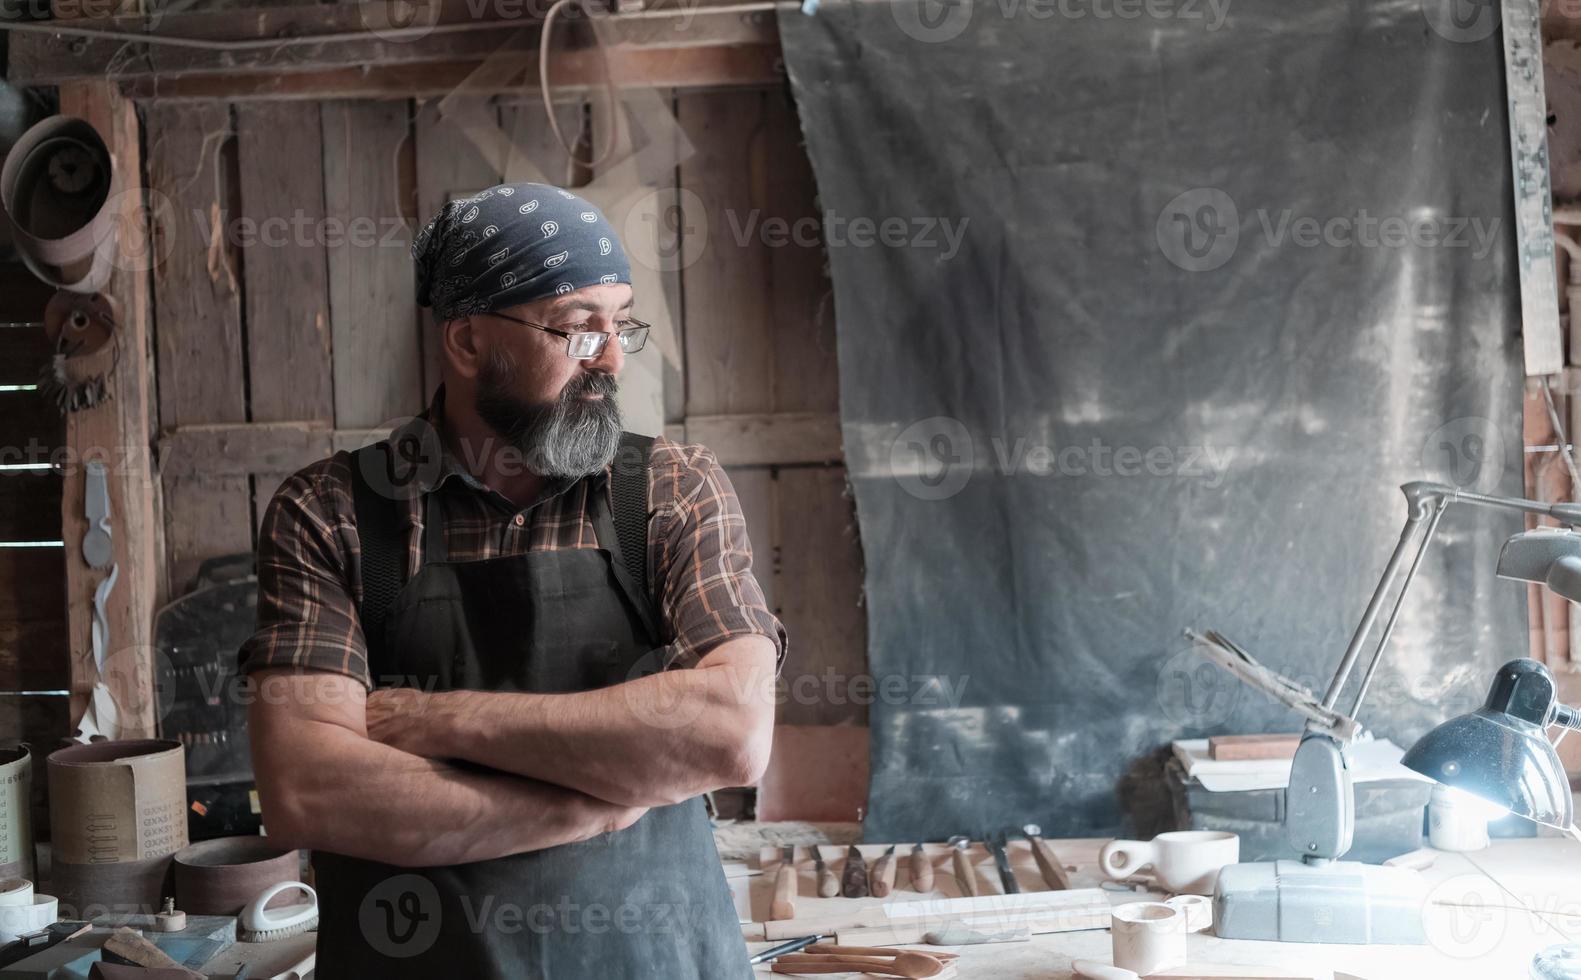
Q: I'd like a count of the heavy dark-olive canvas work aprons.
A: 1